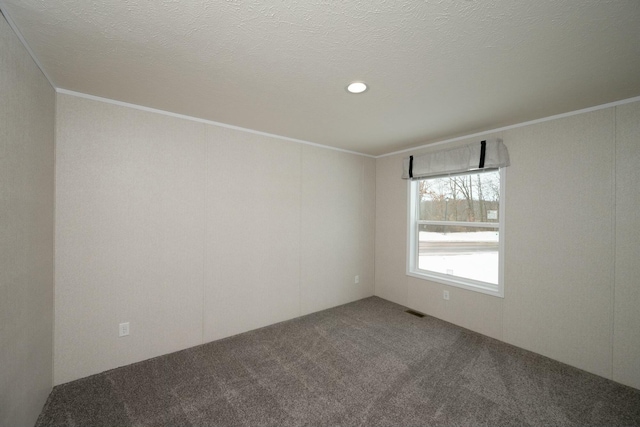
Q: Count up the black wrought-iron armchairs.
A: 0